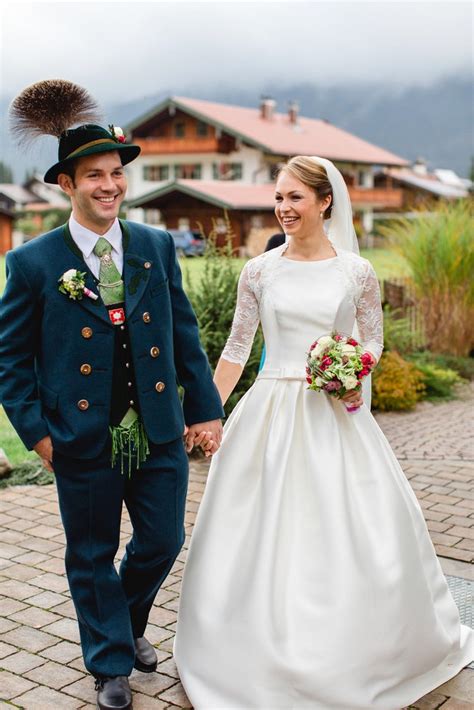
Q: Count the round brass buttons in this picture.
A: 6